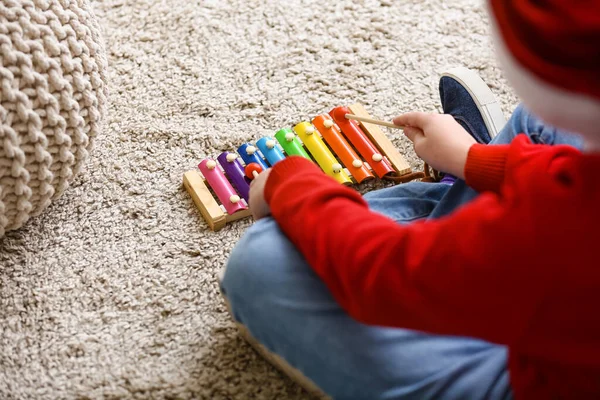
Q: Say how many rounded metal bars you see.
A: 8